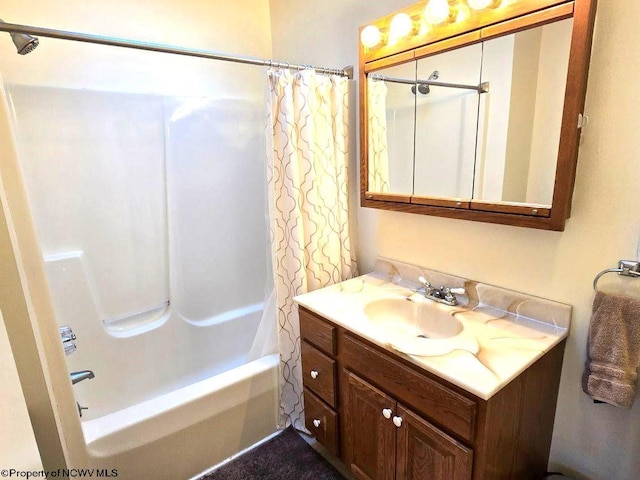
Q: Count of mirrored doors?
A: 3